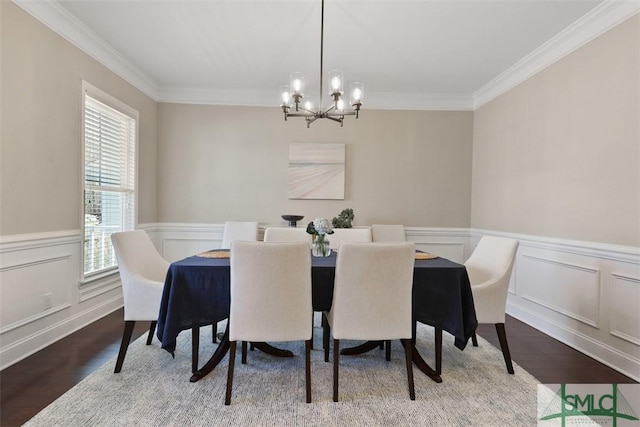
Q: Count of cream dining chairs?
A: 8